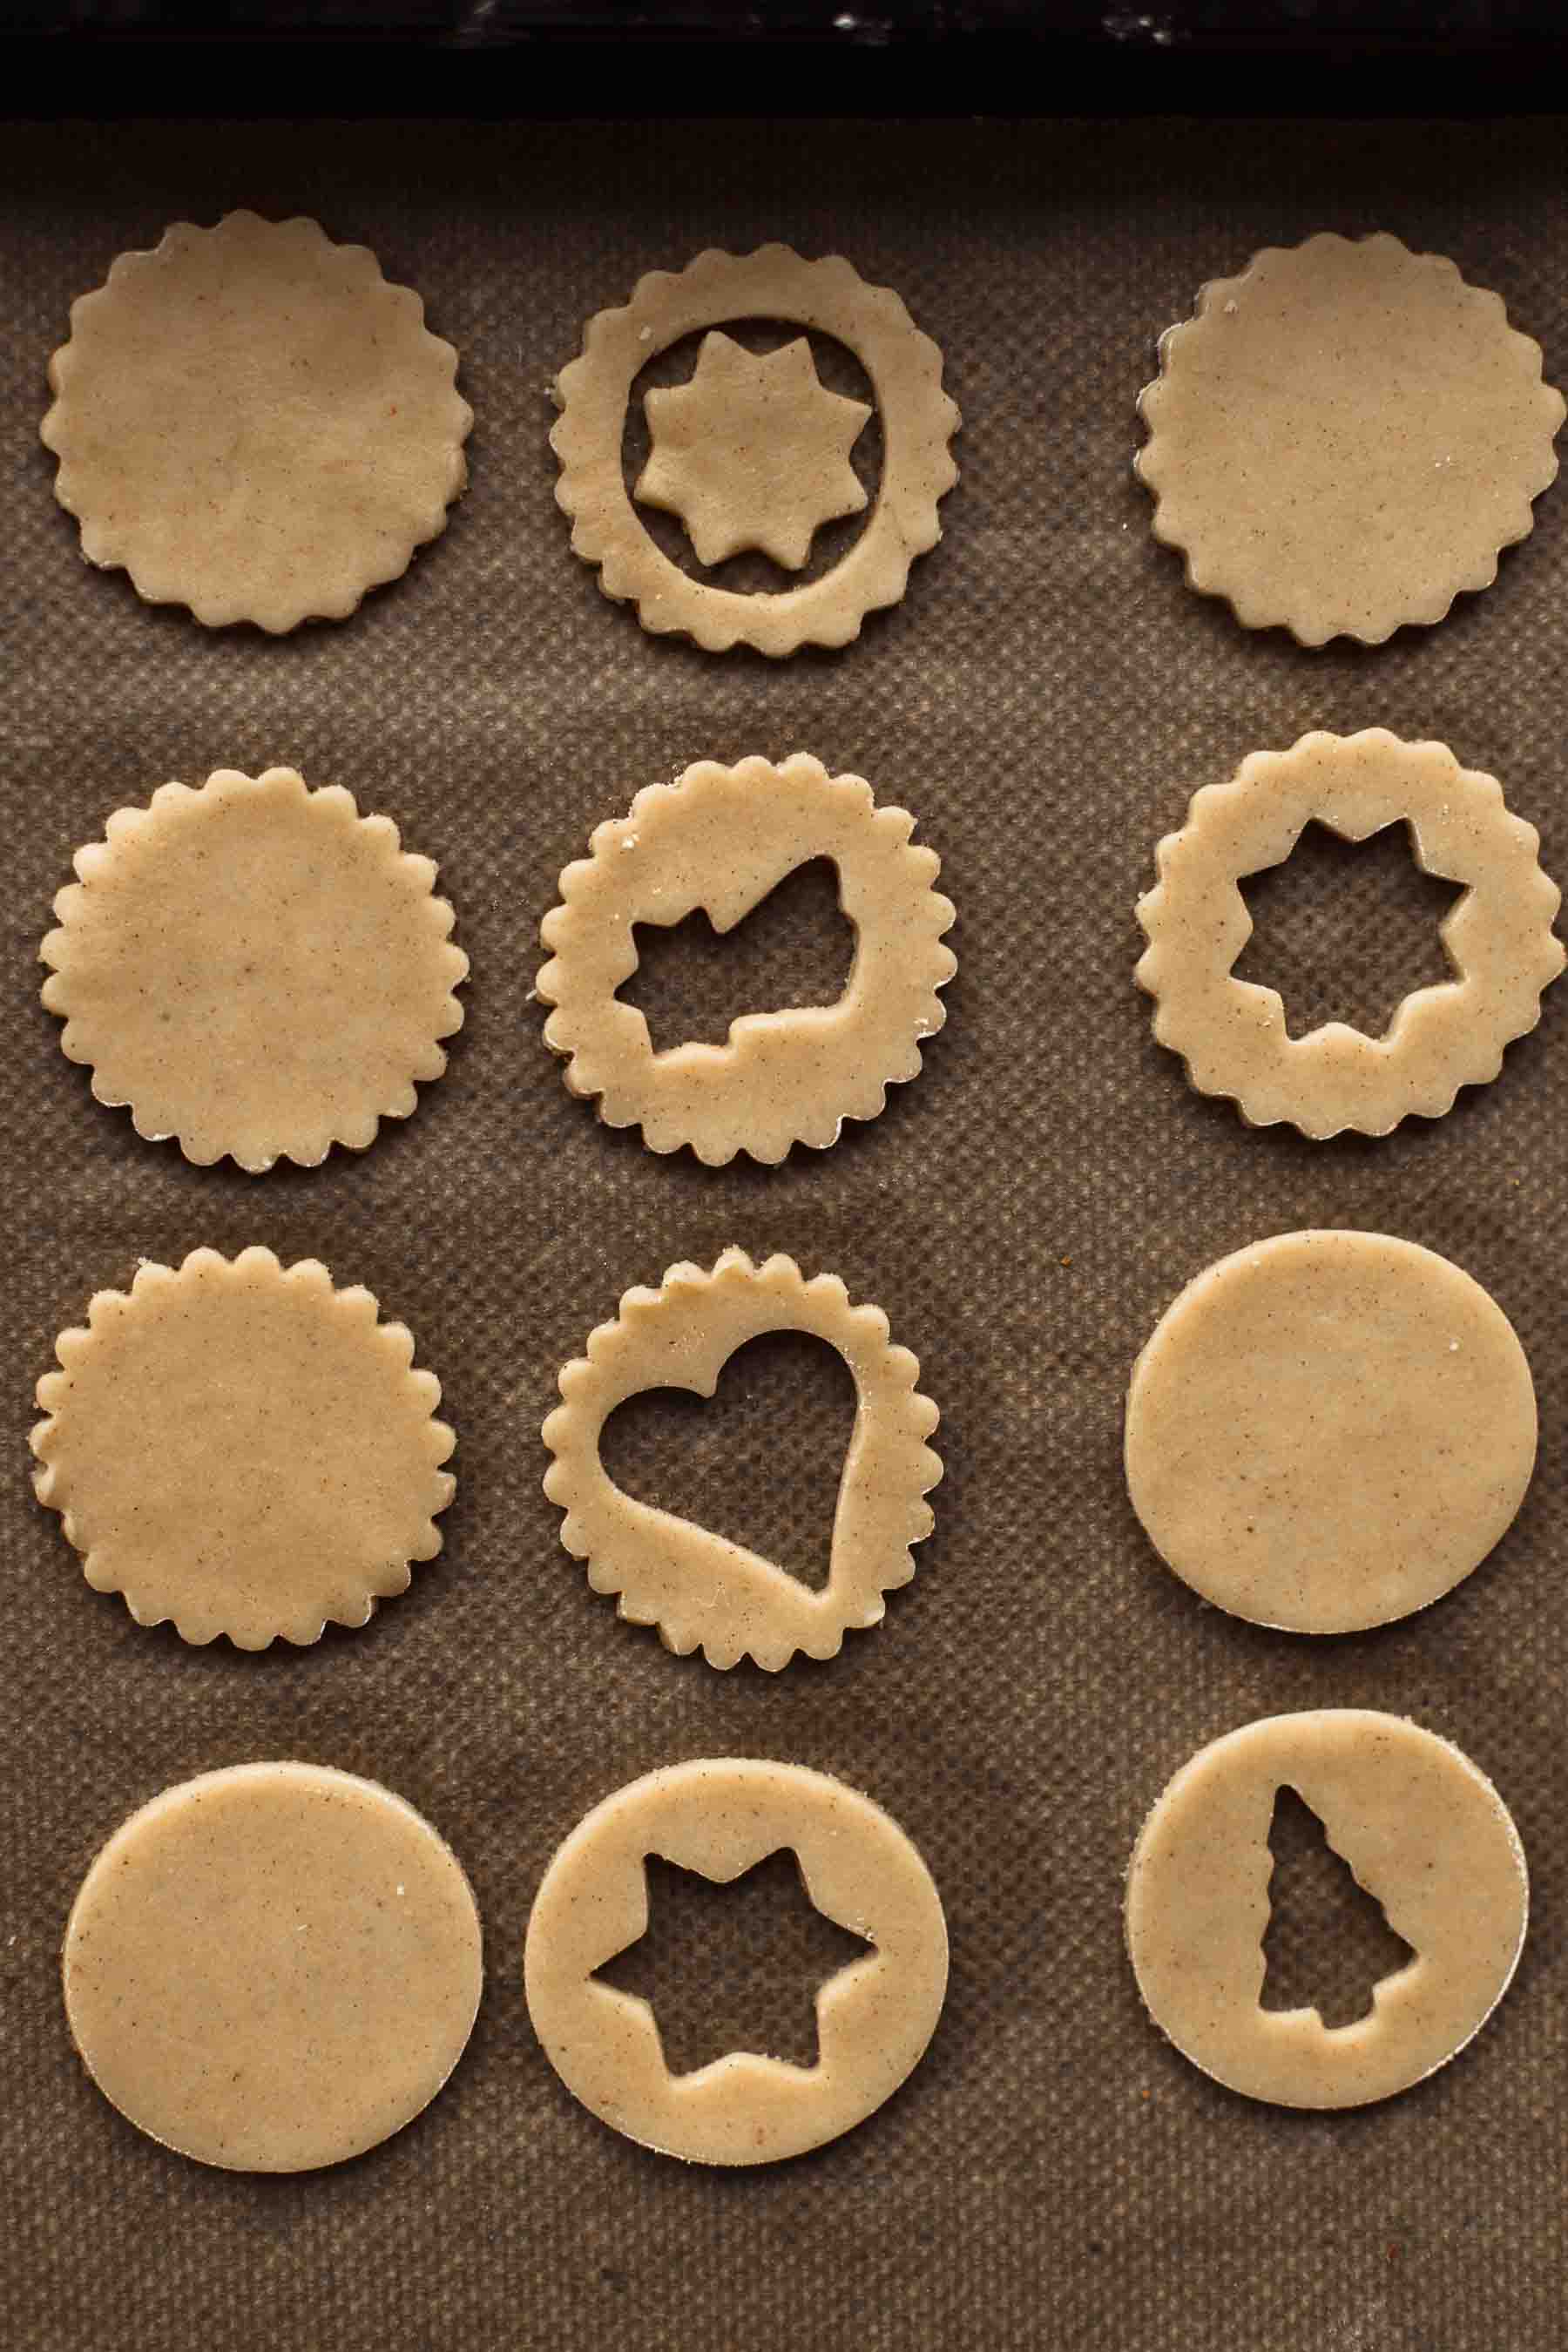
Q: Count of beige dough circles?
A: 12